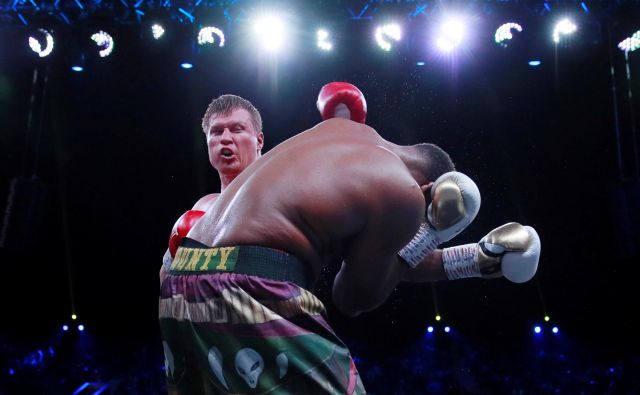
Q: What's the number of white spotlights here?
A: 11